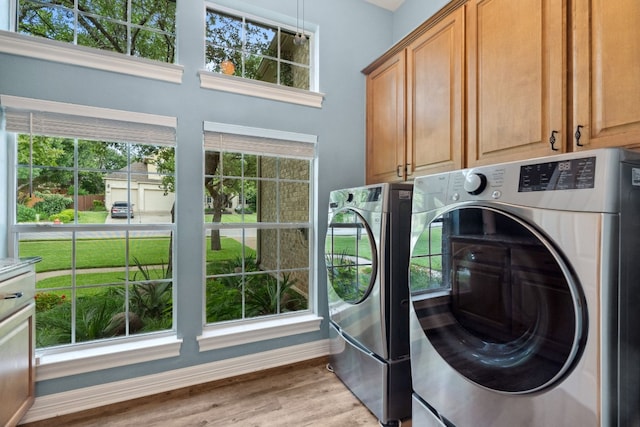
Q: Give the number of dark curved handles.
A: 4